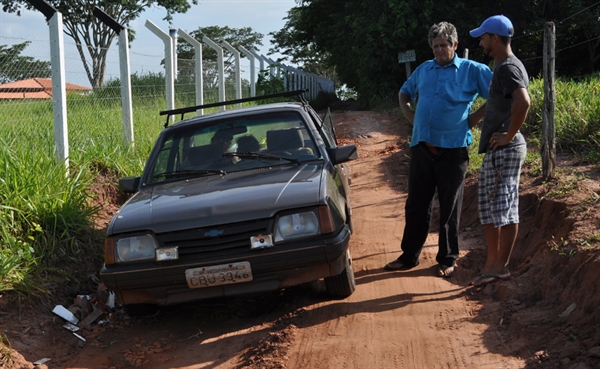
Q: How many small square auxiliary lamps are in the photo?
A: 2